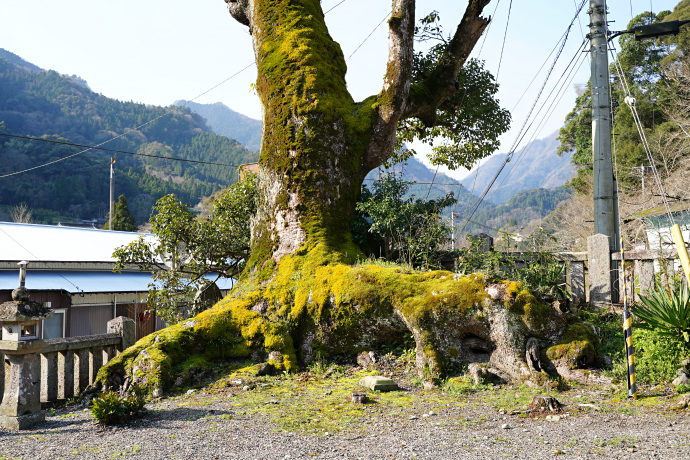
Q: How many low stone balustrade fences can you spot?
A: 2